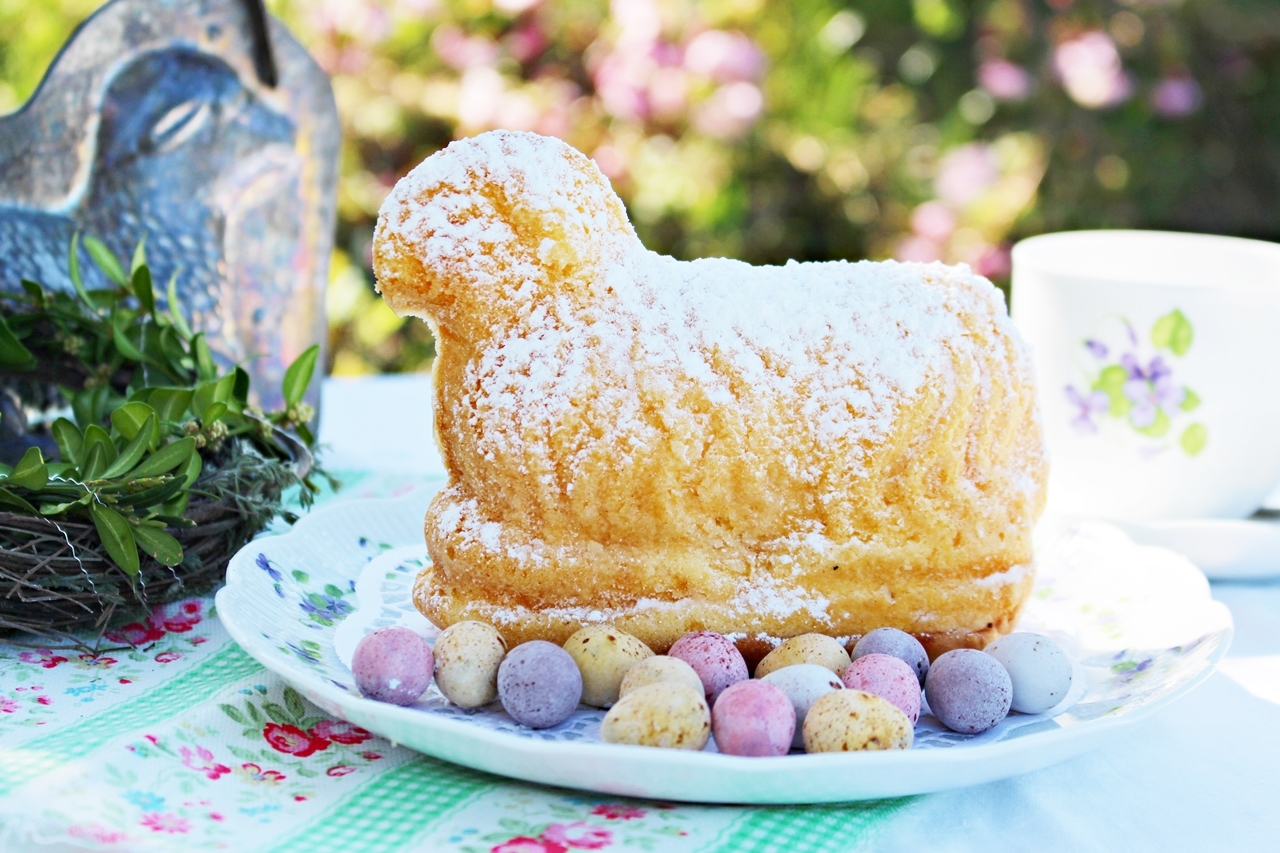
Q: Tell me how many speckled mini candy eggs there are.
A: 15